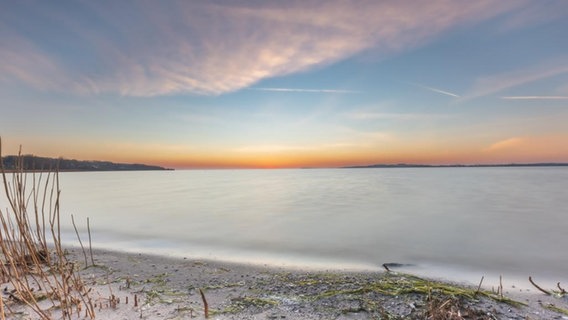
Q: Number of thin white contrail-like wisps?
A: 3